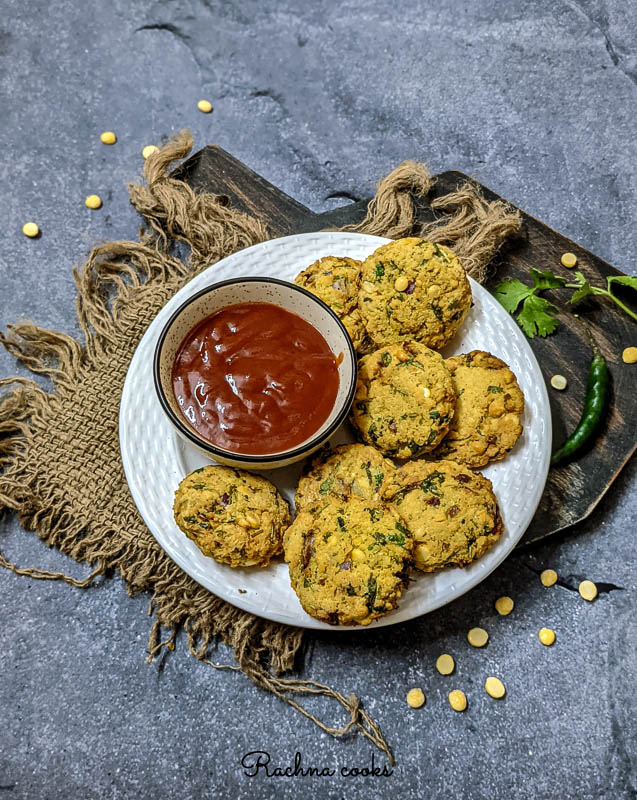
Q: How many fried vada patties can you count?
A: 8